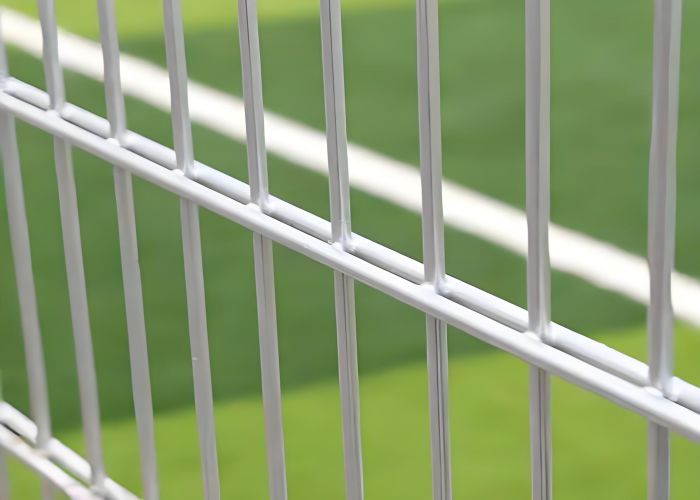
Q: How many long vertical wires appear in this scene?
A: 9